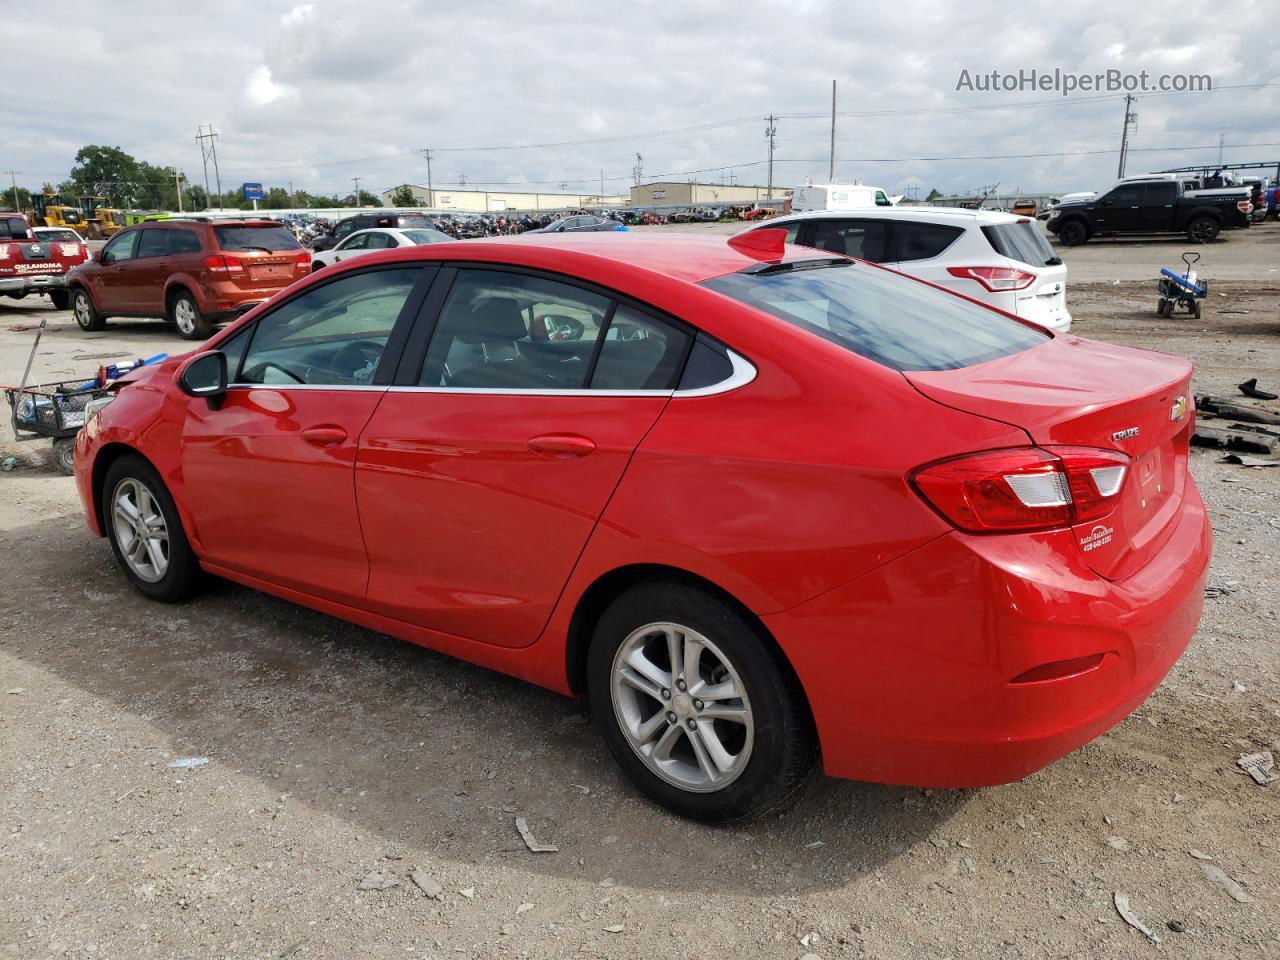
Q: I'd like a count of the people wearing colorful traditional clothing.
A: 0